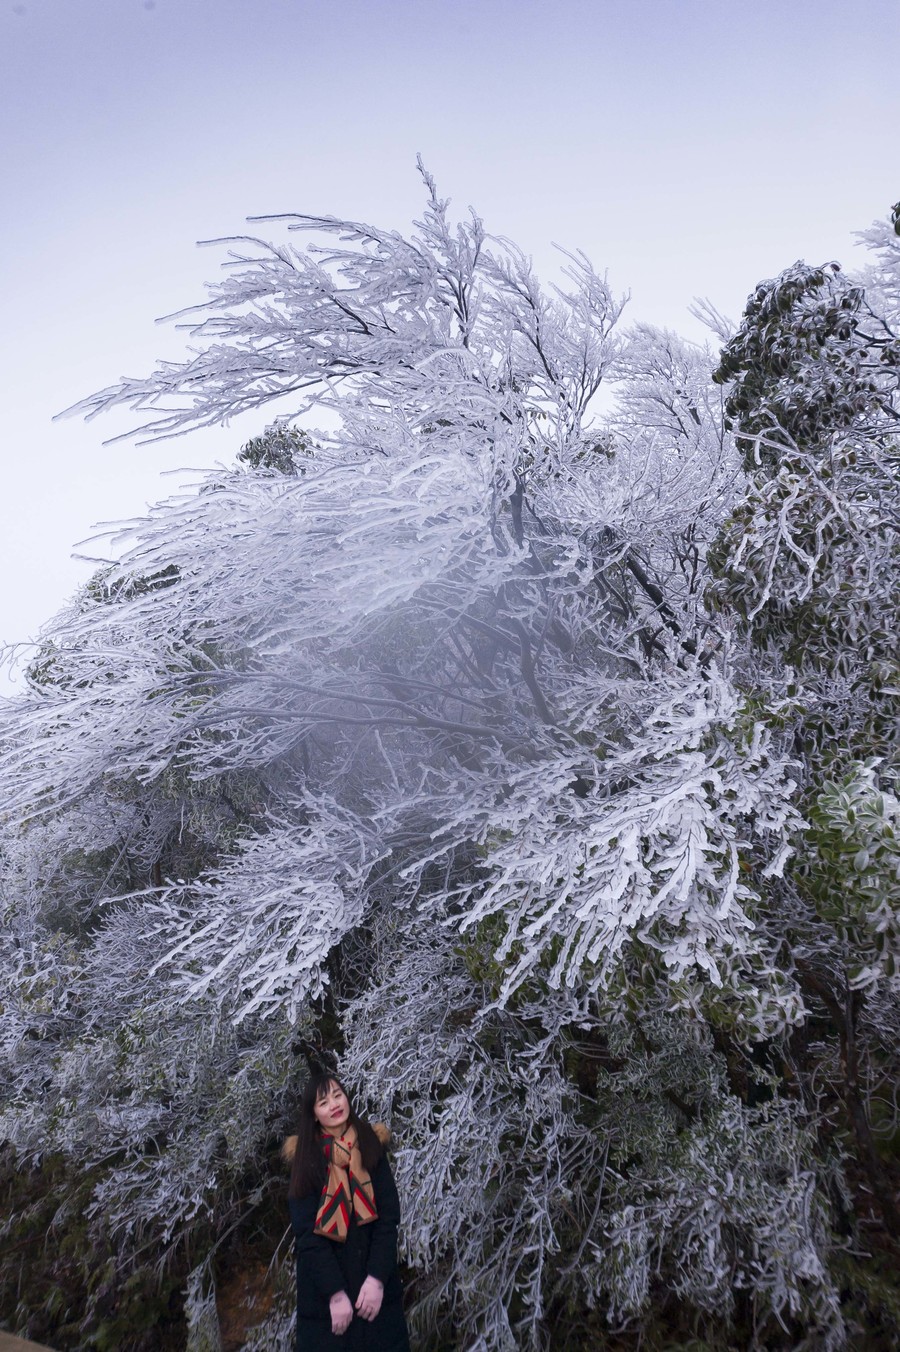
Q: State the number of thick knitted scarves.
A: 1